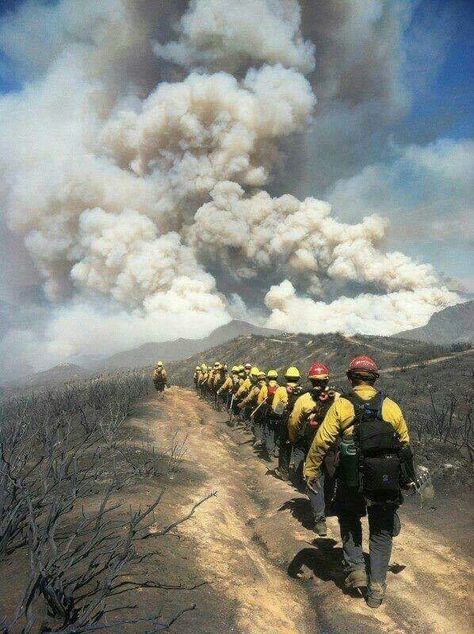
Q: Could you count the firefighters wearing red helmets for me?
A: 2